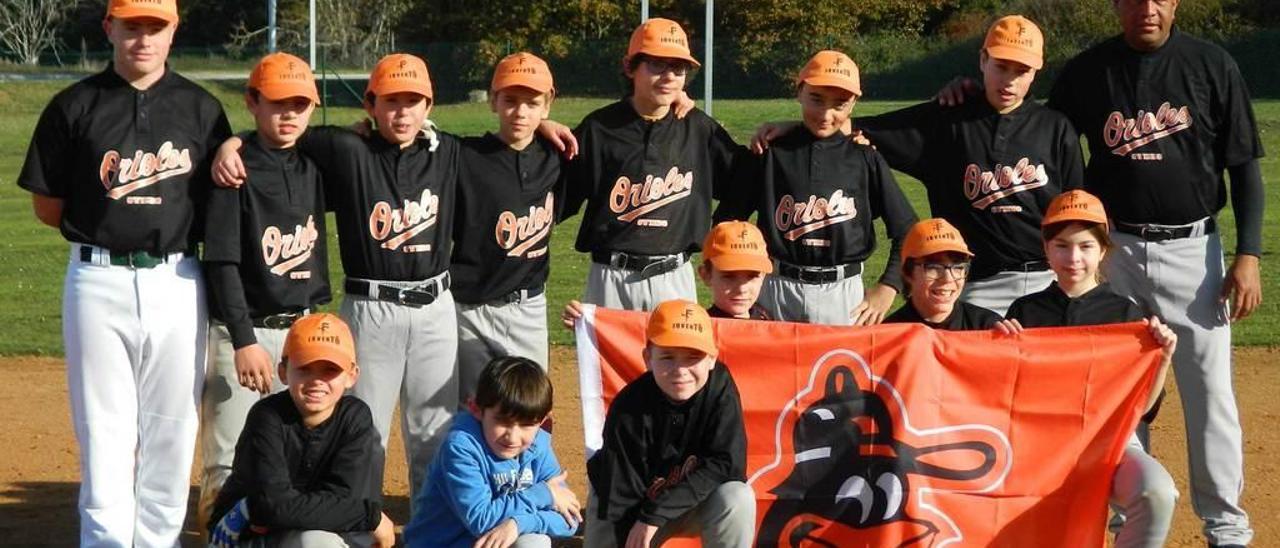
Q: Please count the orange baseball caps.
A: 12